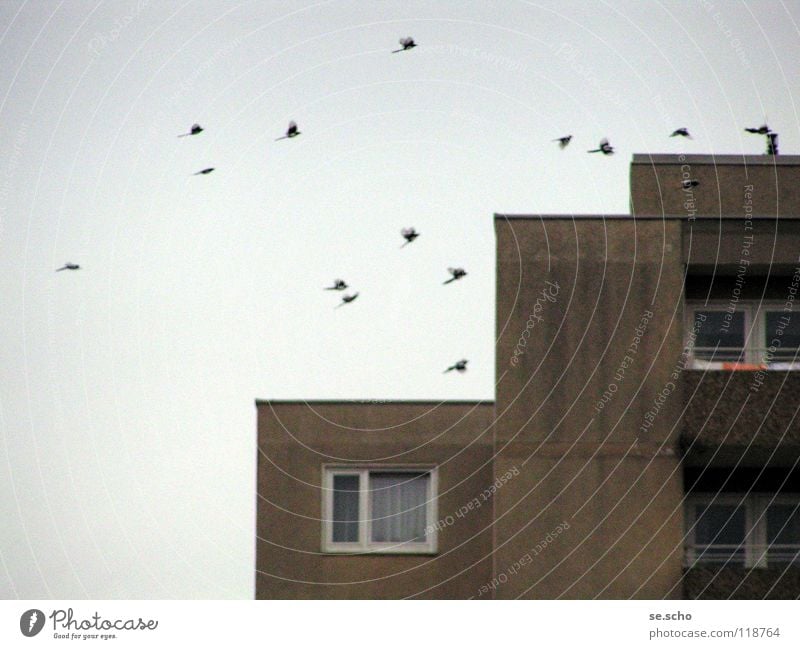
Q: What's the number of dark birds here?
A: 15